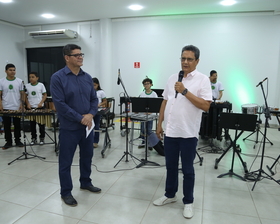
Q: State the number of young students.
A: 5